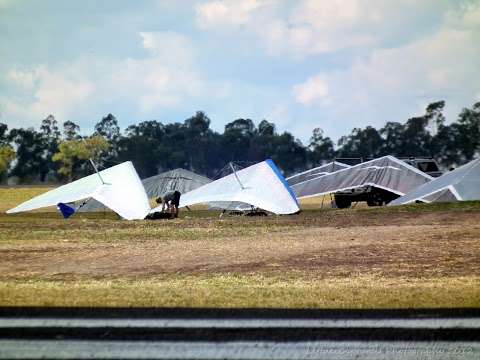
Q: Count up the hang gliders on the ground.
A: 6